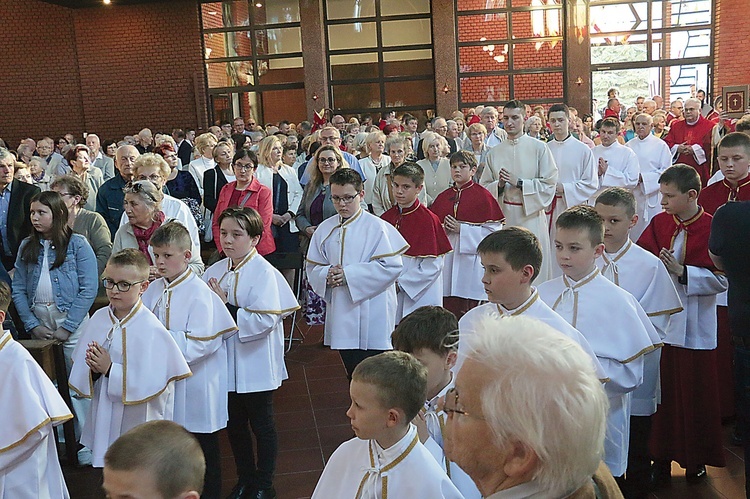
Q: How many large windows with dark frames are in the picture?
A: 4